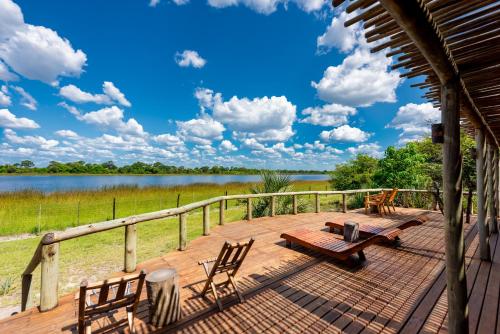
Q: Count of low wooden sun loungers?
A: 2